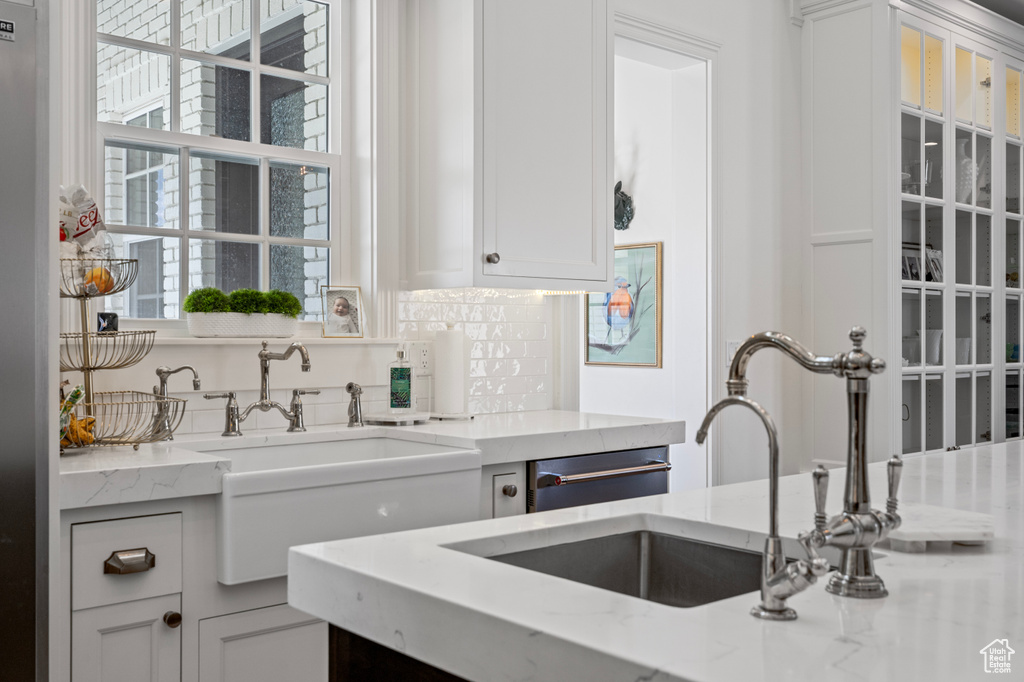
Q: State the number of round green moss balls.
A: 3